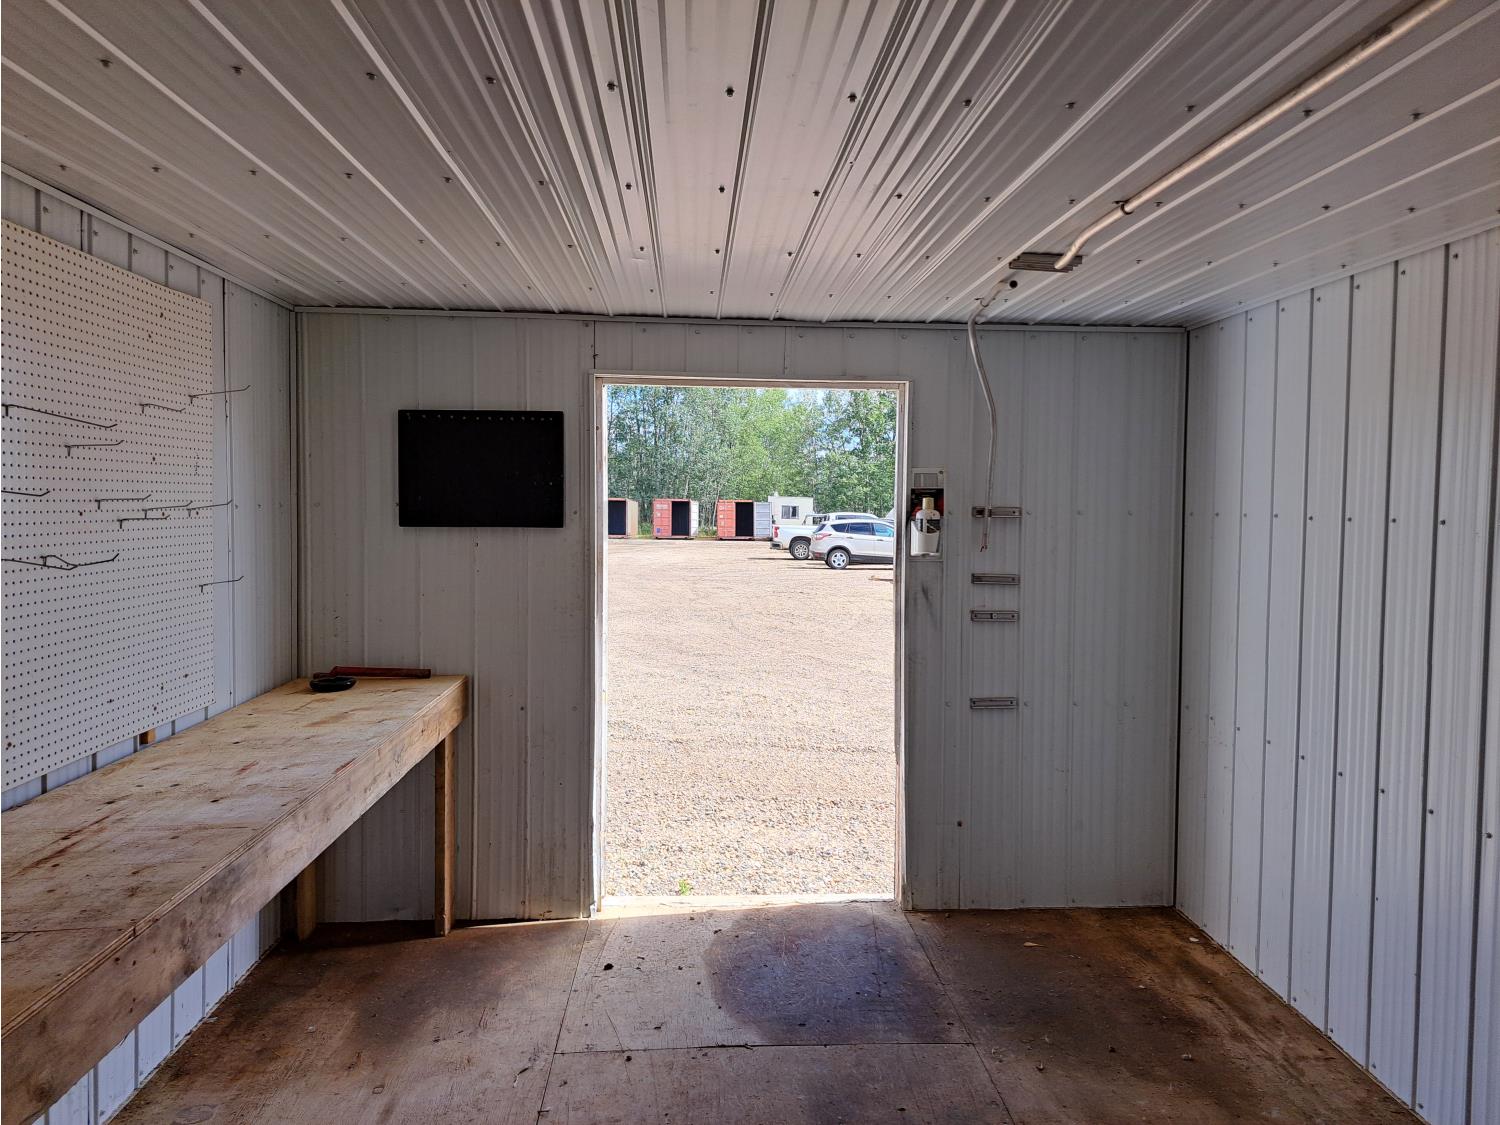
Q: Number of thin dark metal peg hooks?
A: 12